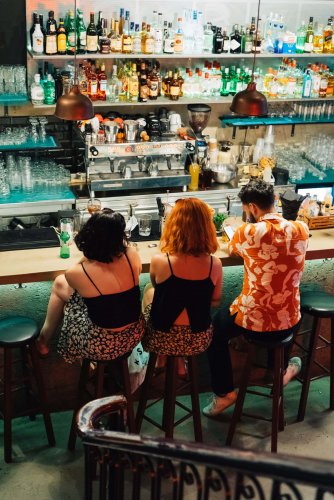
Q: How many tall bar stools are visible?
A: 5